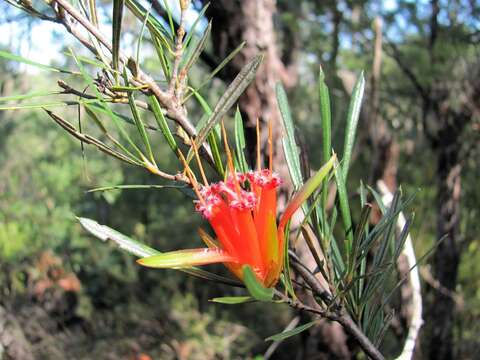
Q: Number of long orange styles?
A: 5